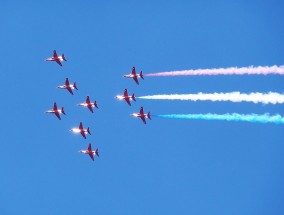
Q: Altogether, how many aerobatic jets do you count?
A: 9